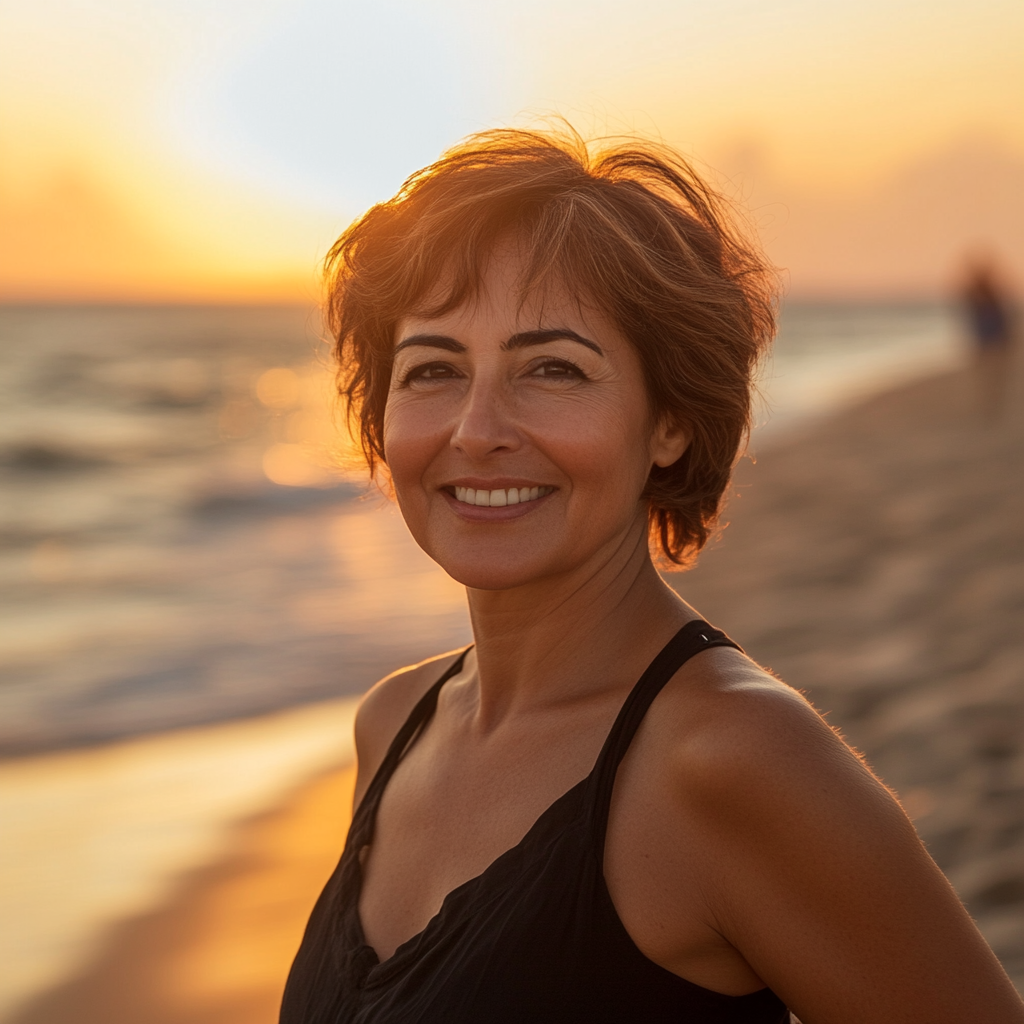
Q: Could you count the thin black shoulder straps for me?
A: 2